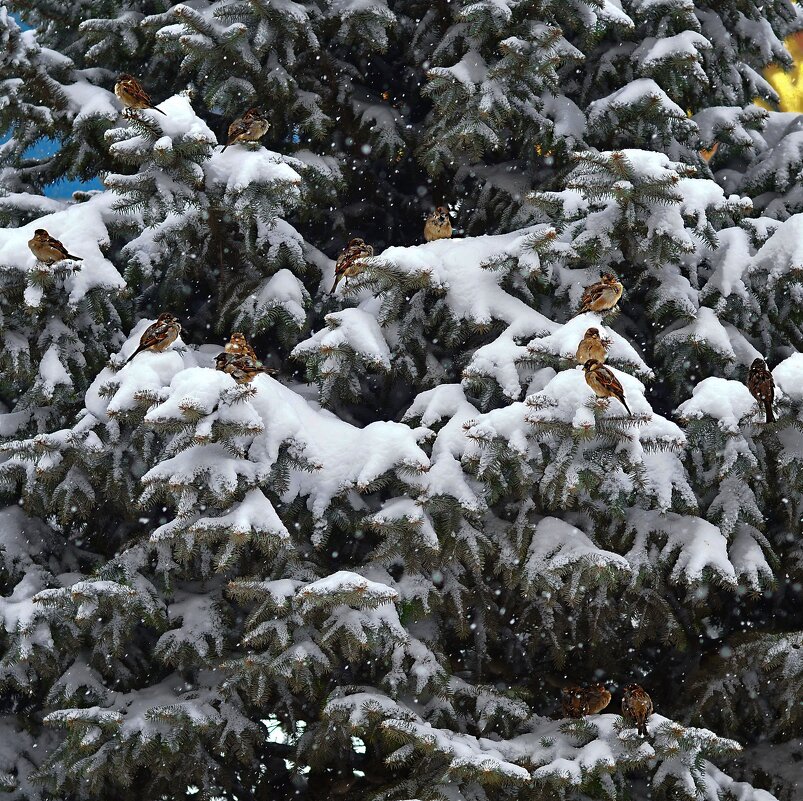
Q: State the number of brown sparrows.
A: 15